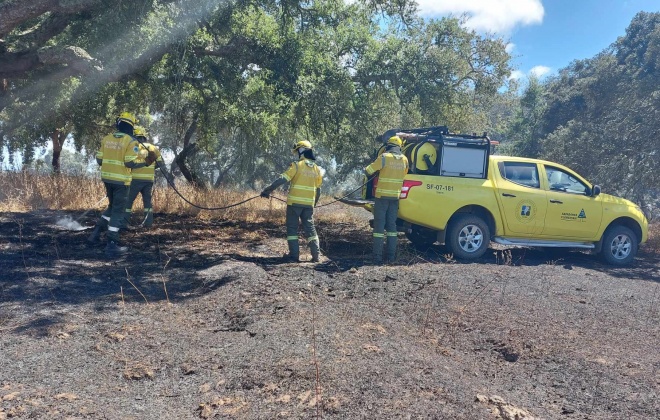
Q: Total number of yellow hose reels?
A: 1